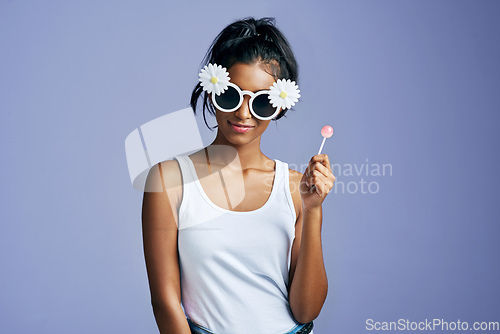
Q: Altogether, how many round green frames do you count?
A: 0